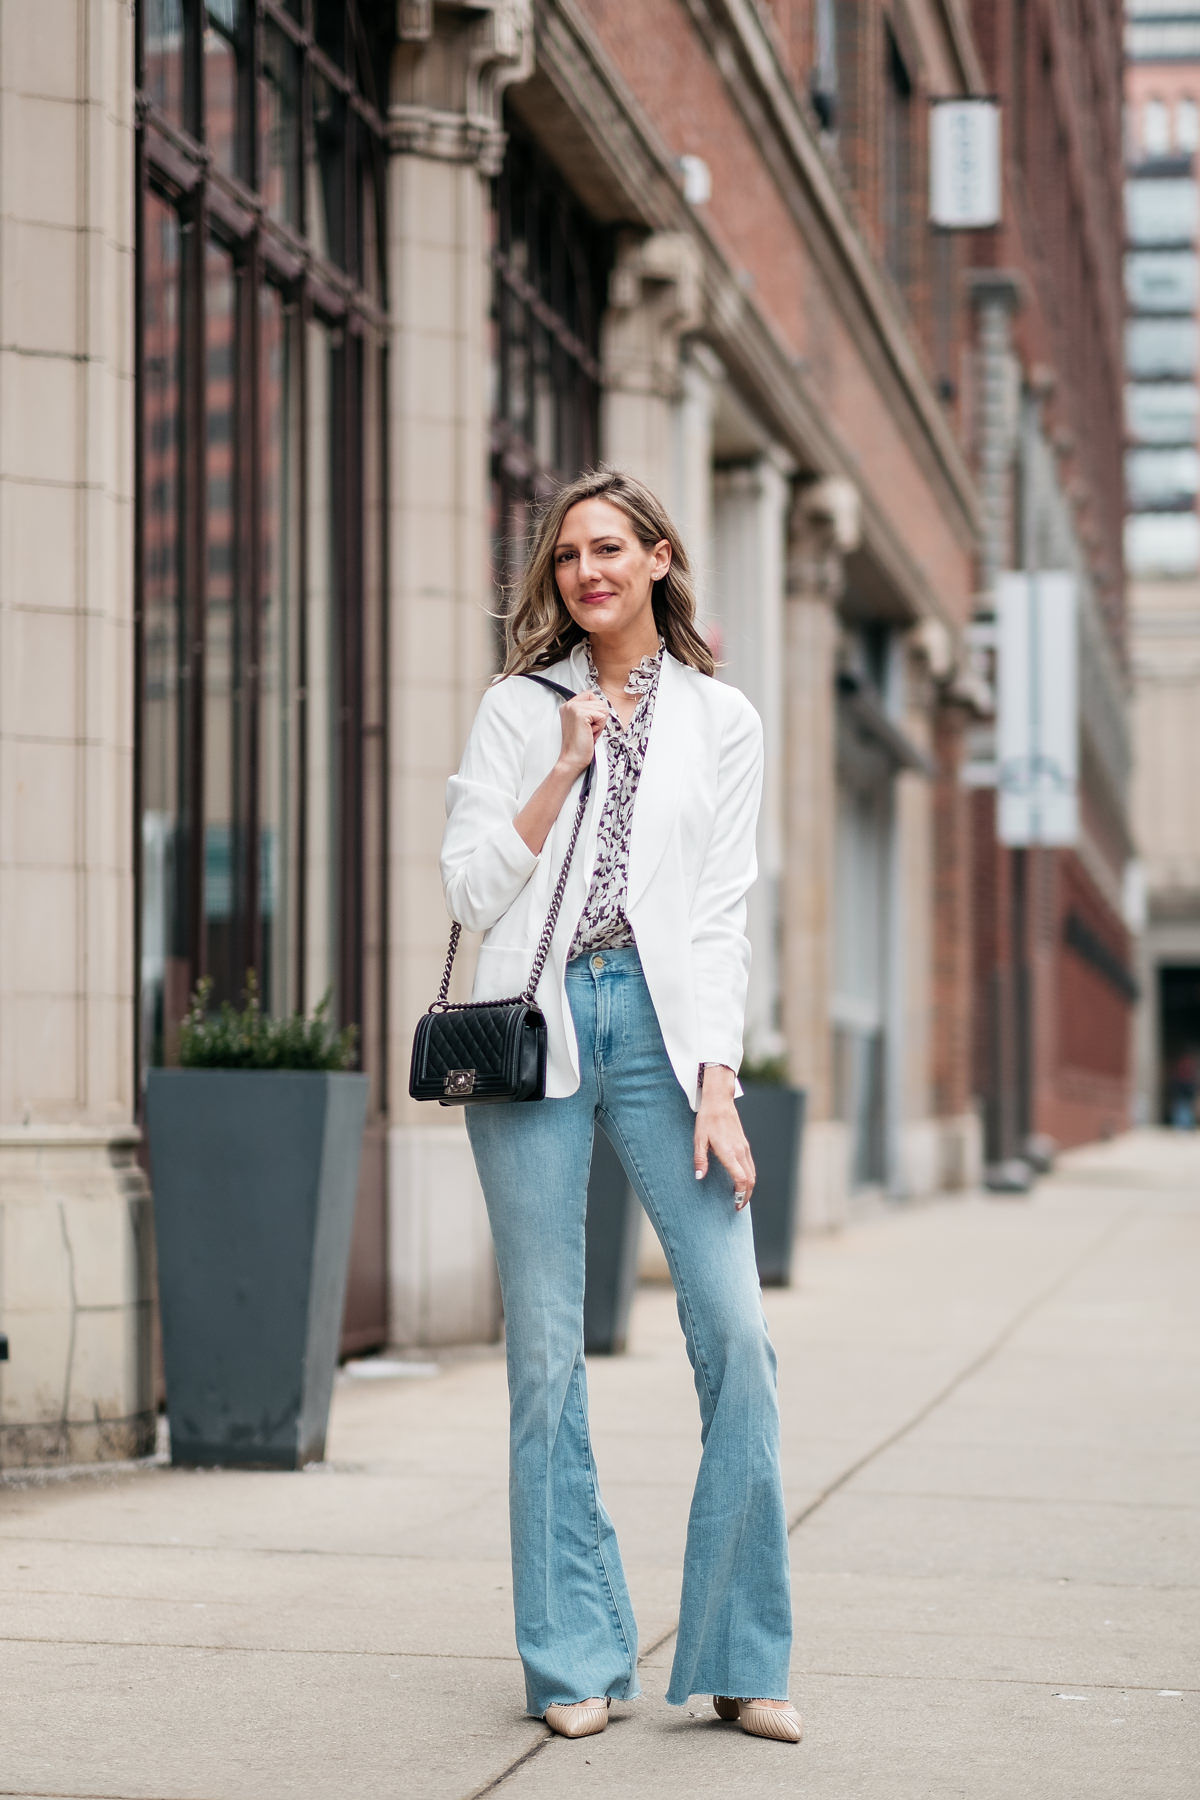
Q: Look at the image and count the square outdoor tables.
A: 0